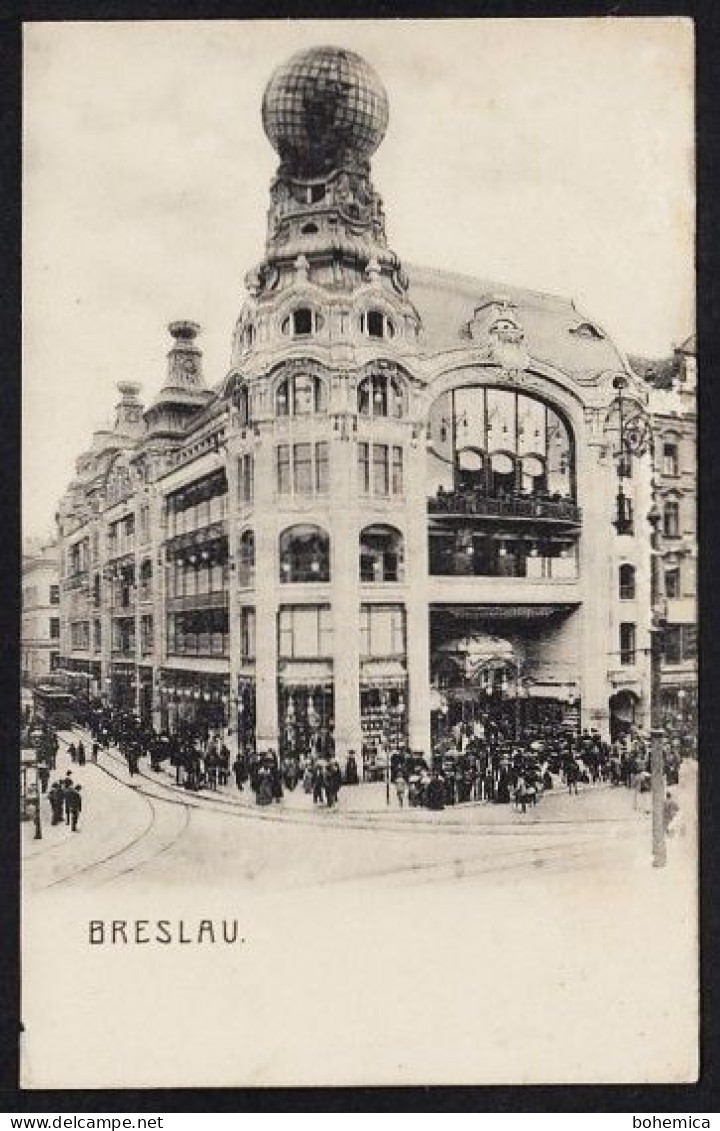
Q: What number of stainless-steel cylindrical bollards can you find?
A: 0